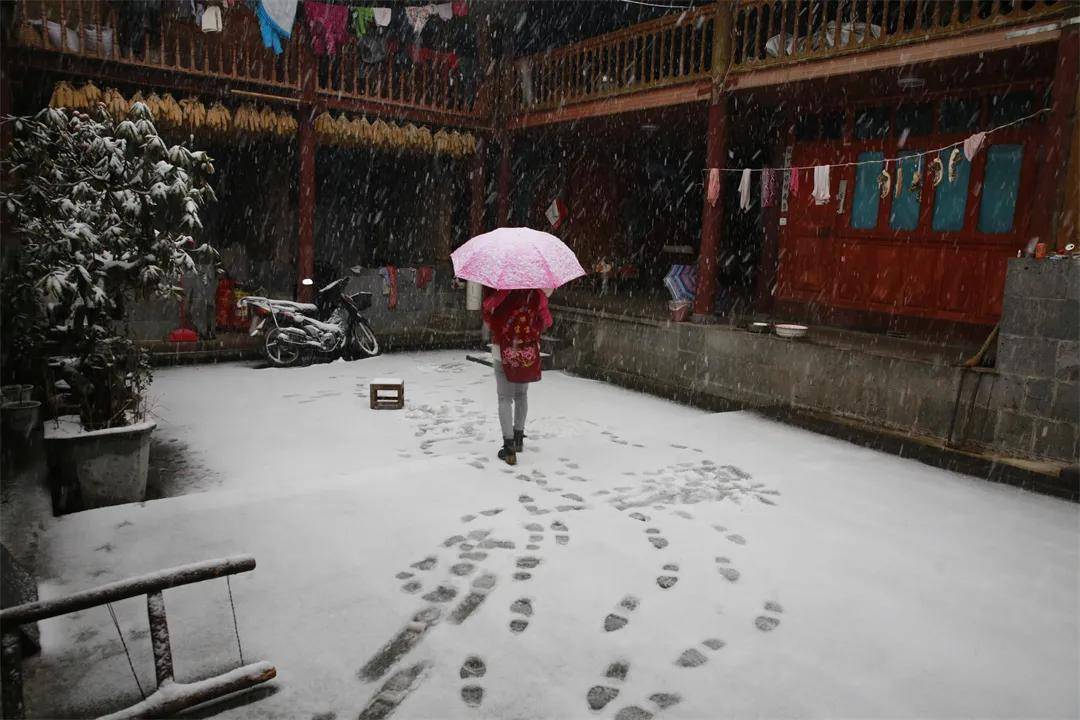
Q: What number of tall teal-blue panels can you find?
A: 4